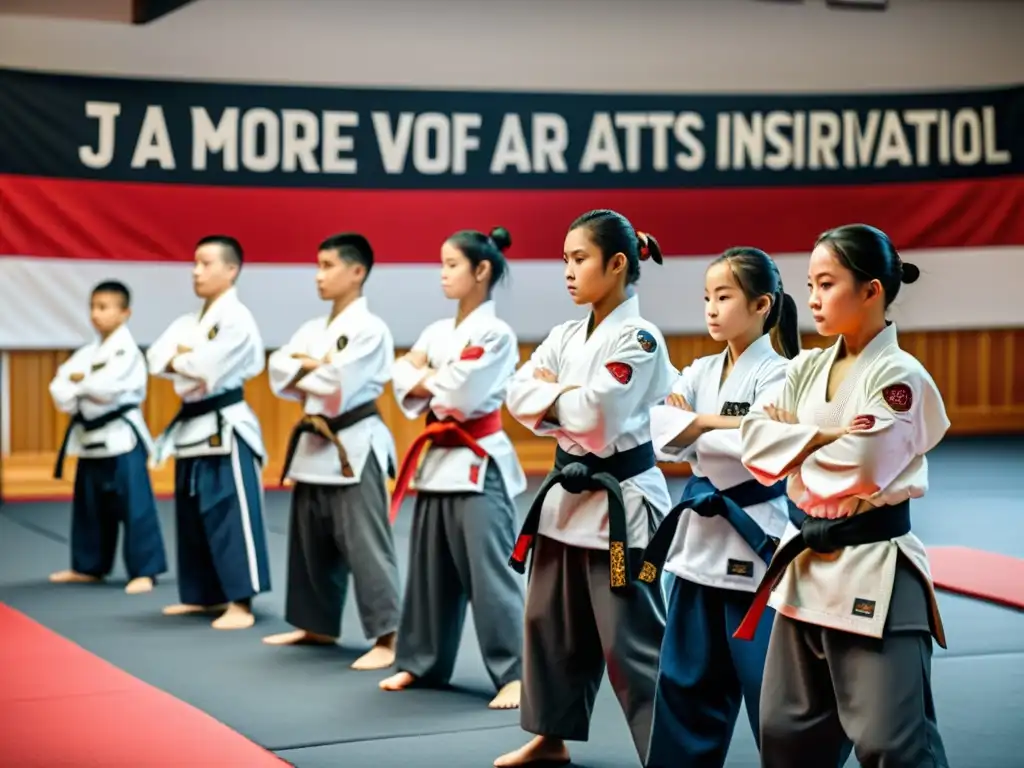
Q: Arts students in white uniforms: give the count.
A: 7